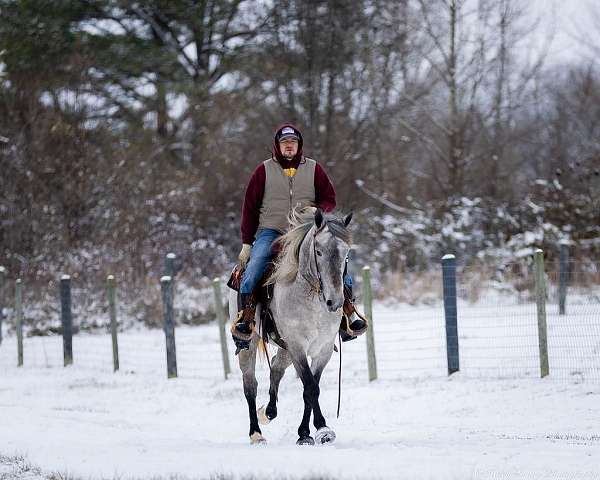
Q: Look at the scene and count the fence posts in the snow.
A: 11